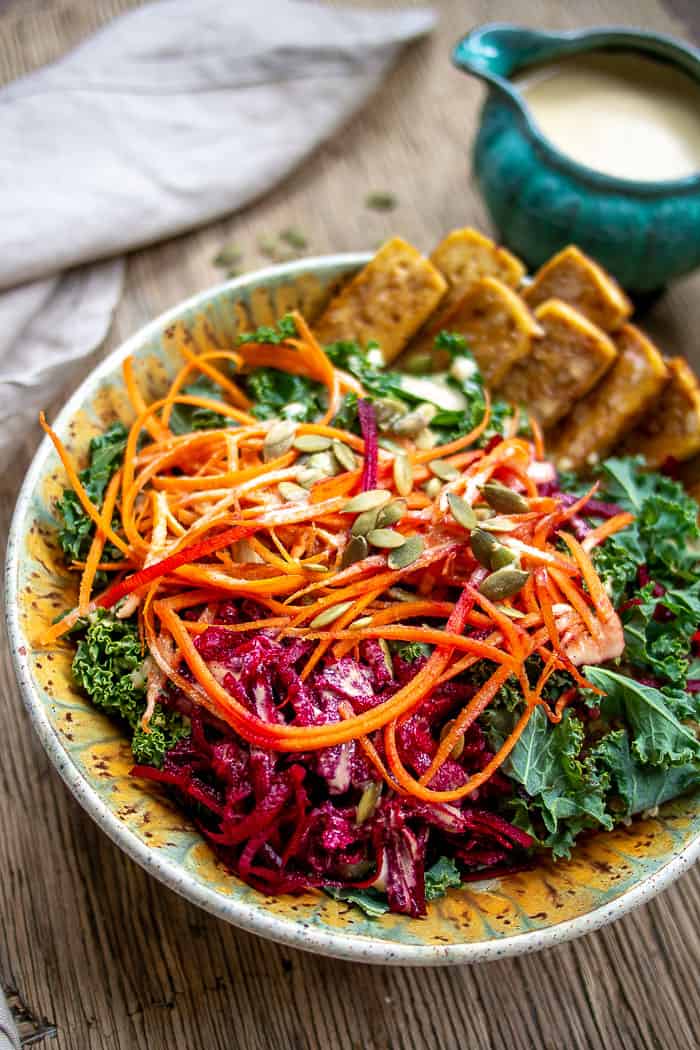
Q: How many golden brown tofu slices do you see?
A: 7